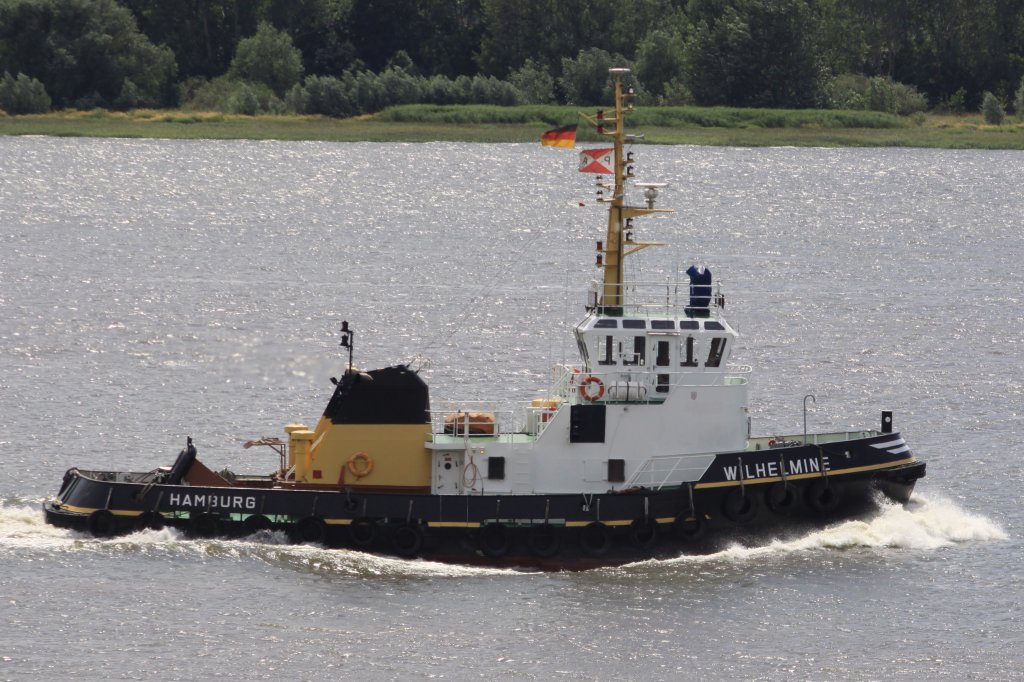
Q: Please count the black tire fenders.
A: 15